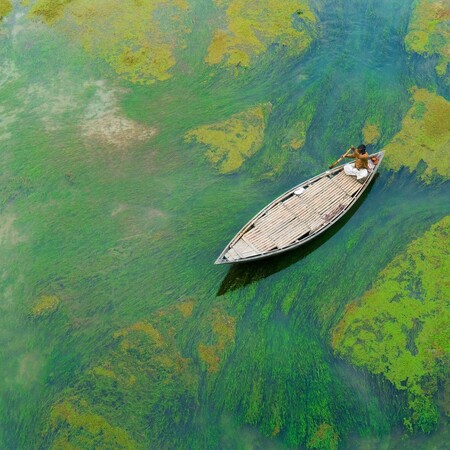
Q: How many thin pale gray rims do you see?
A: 1